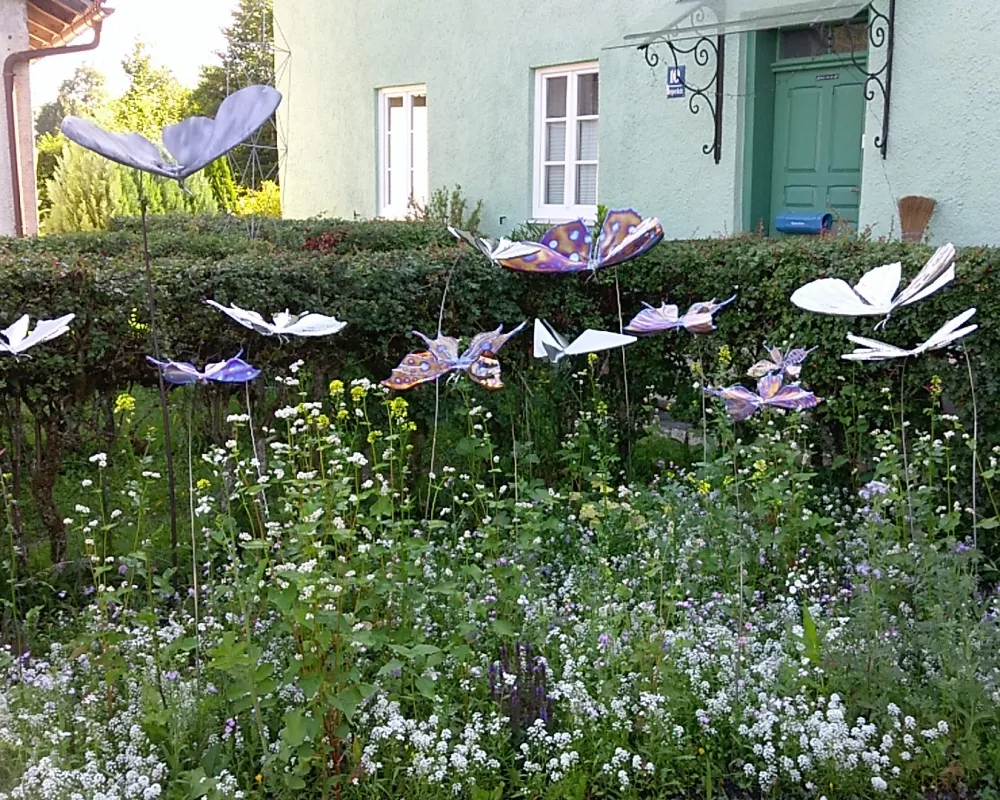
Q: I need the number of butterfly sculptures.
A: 13